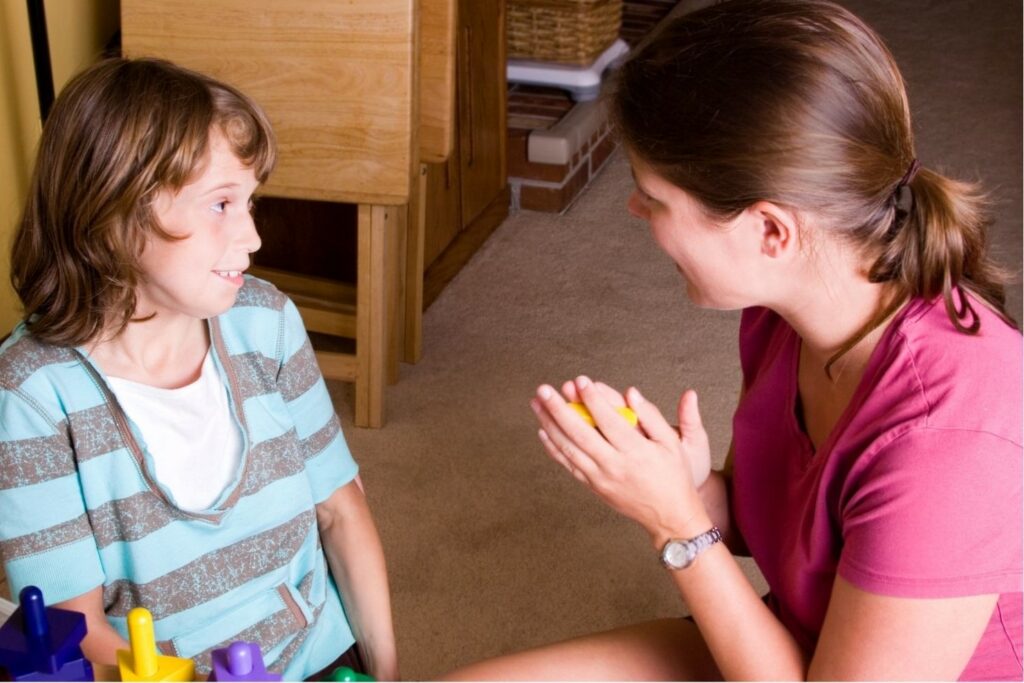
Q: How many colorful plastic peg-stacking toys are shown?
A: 4